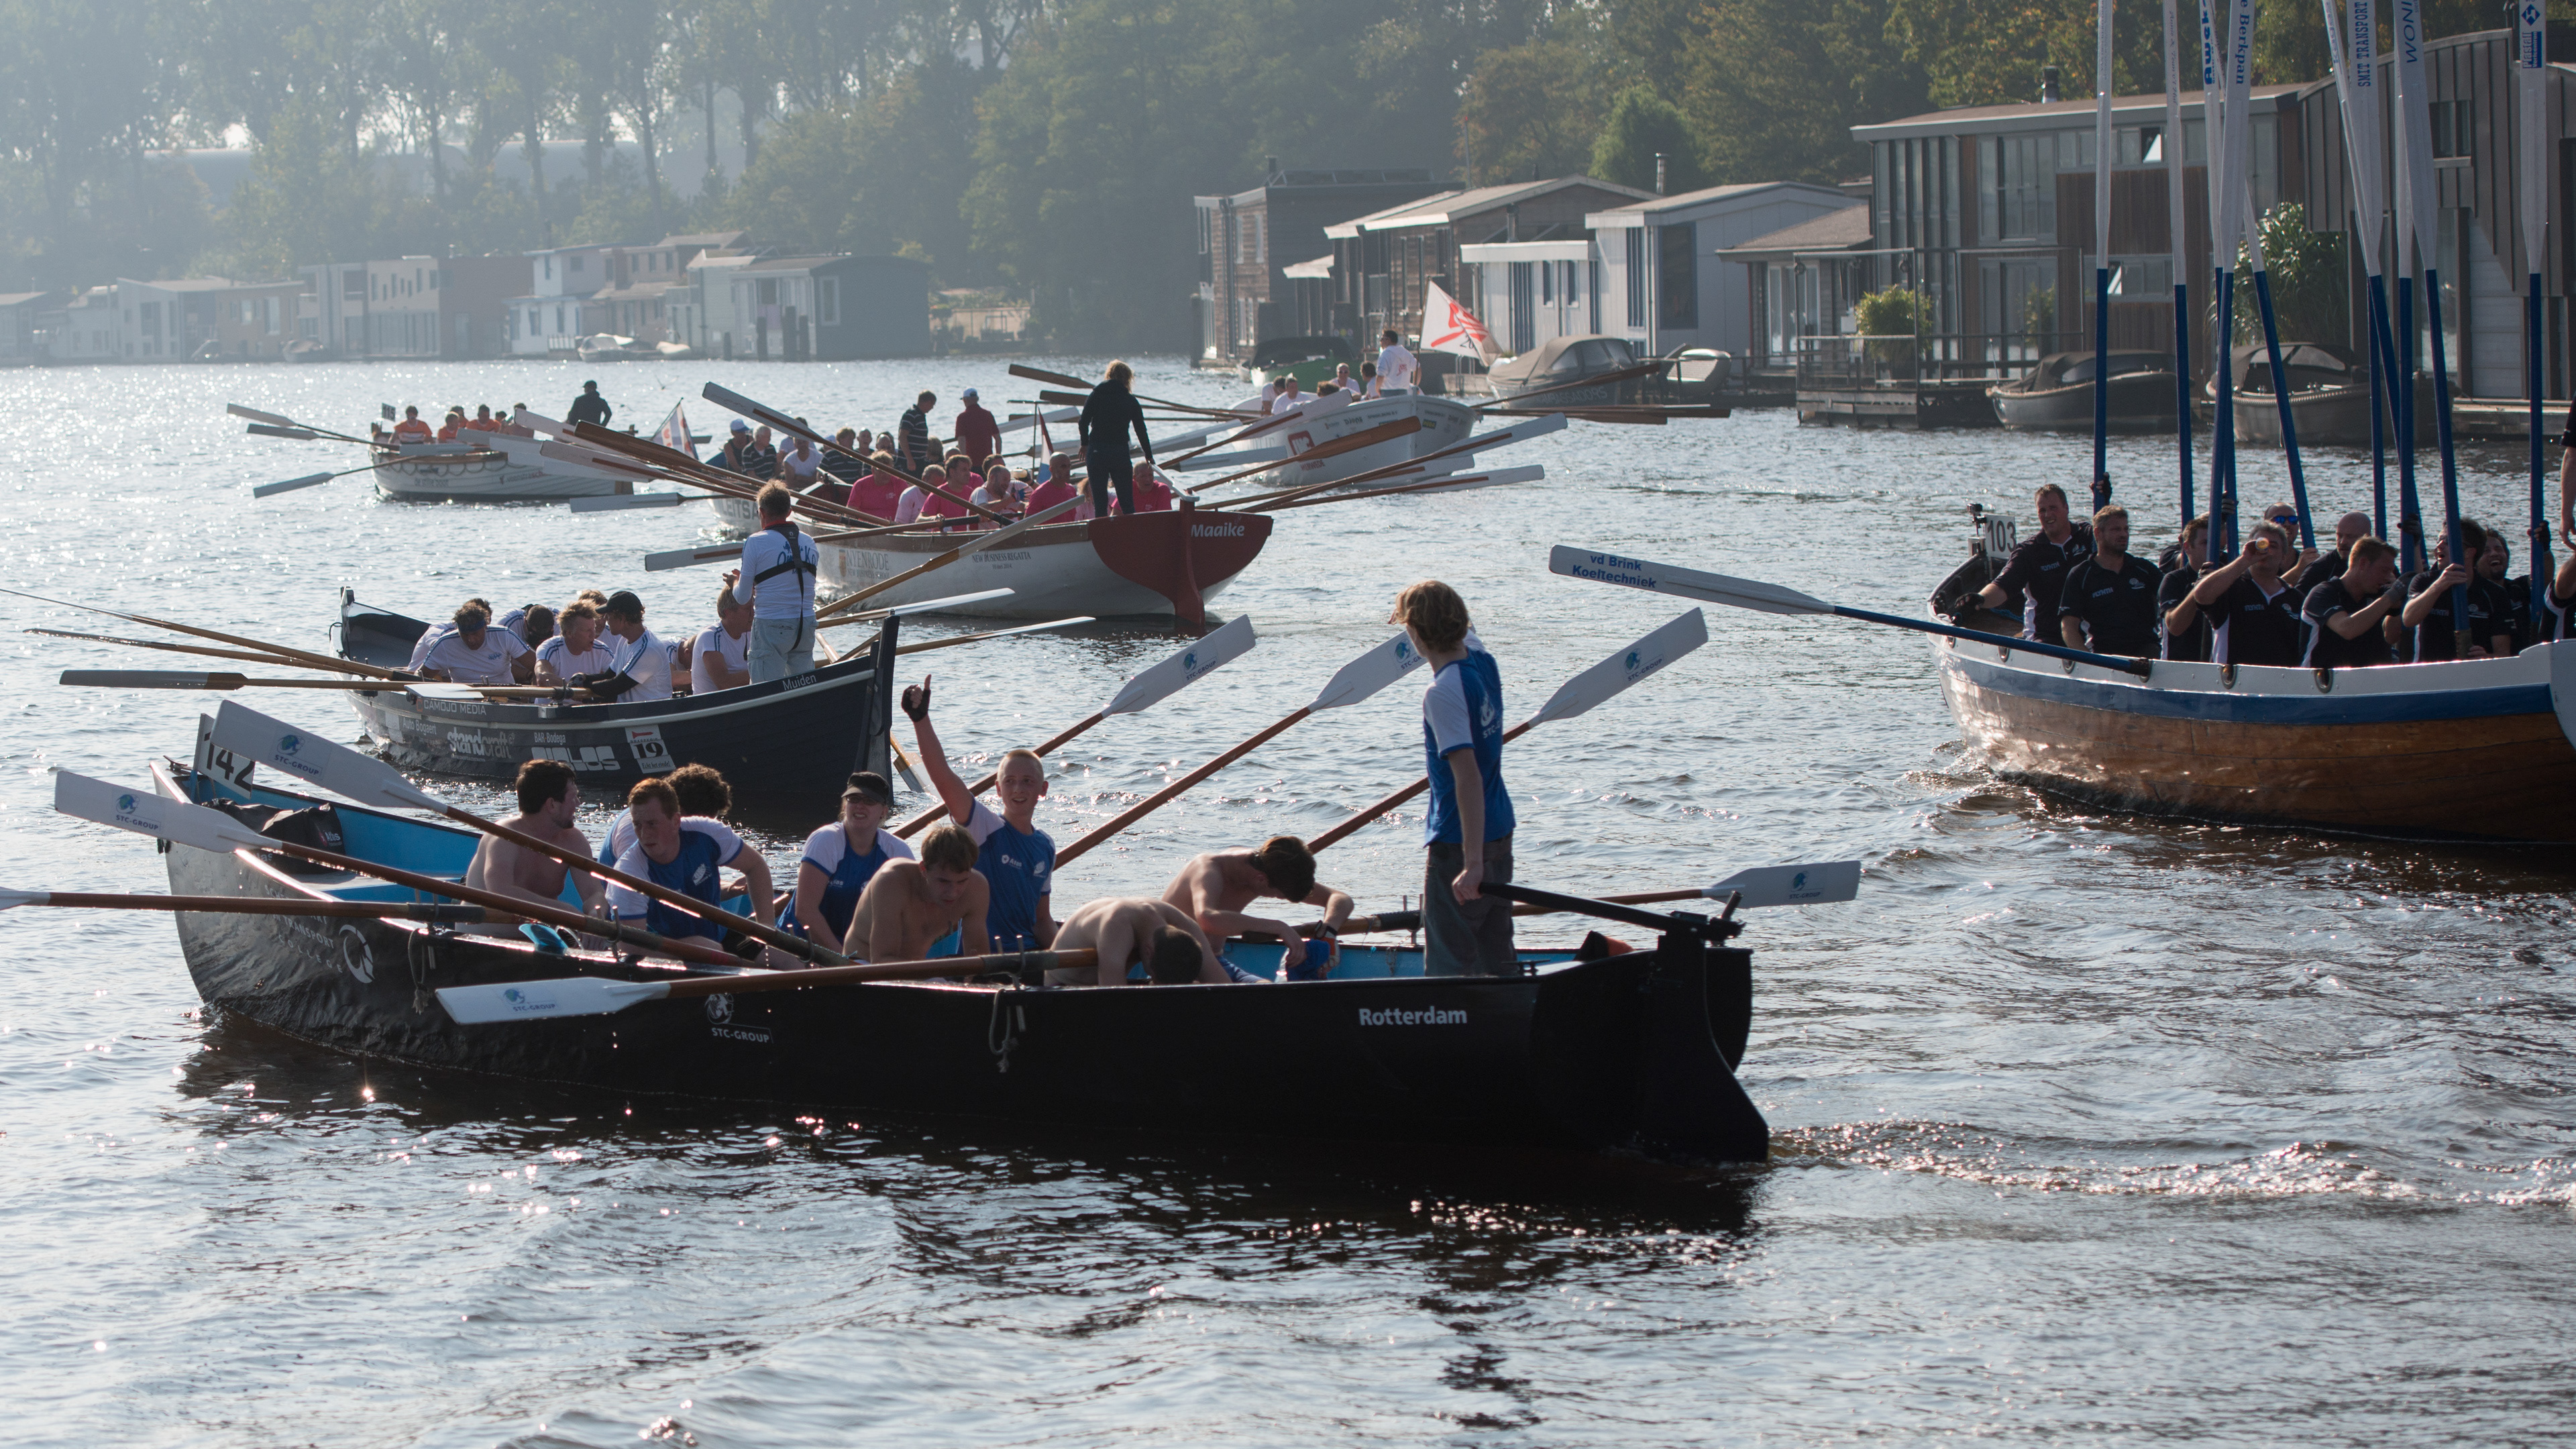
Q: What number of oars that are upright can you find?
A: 10